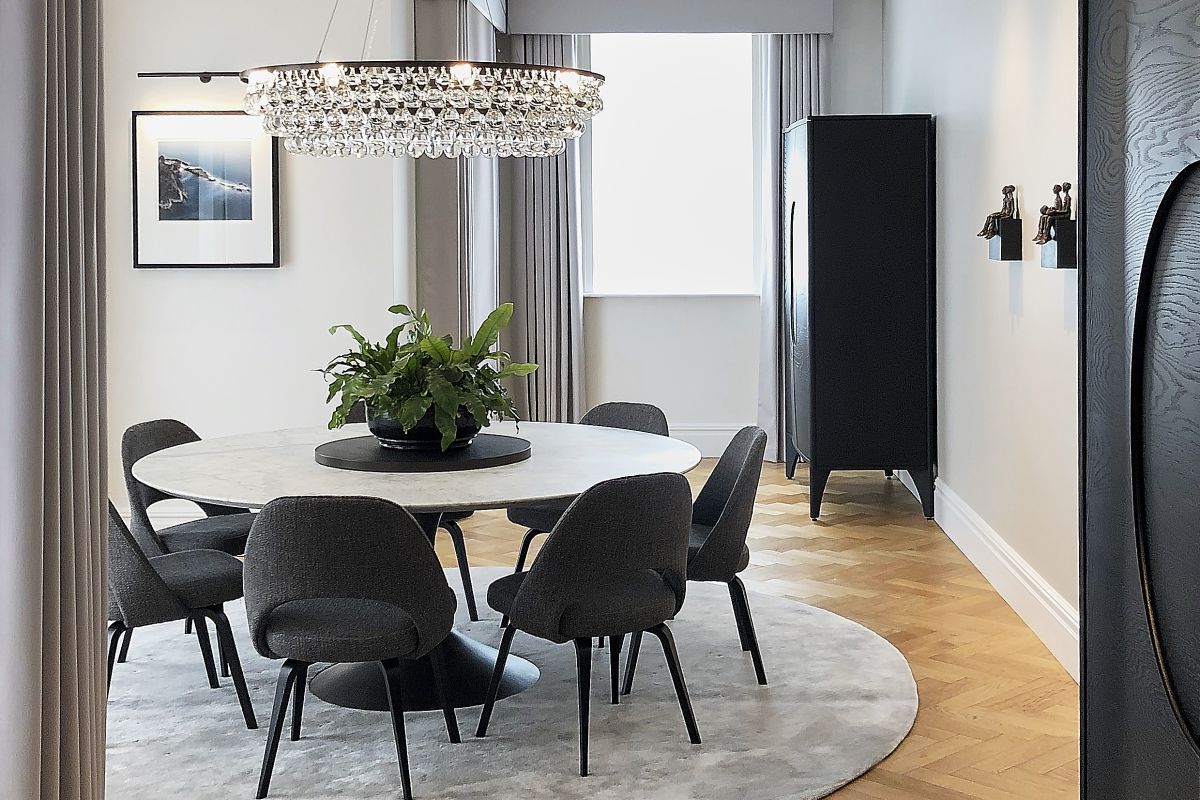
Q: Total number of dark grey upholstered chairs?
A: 7